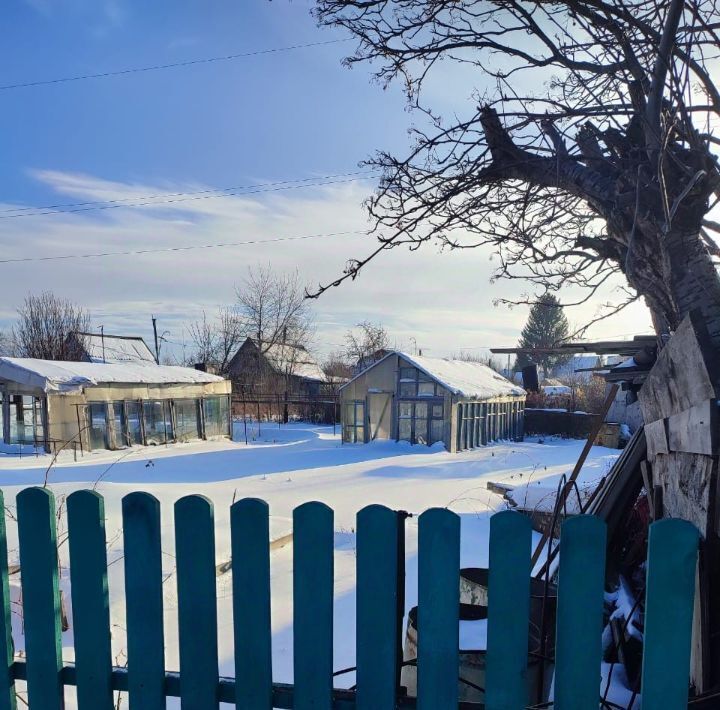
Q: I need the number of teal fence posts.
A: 12